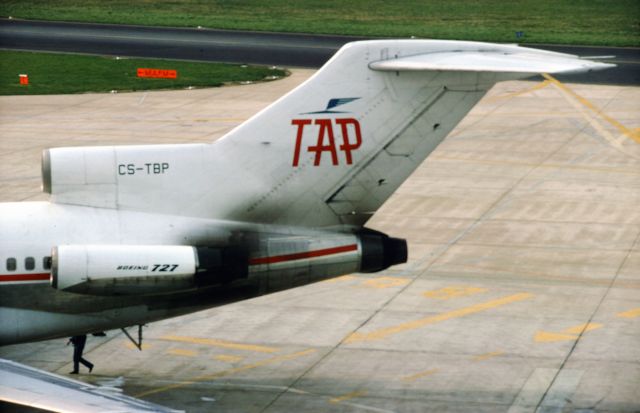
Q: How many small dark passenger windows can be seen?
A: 3